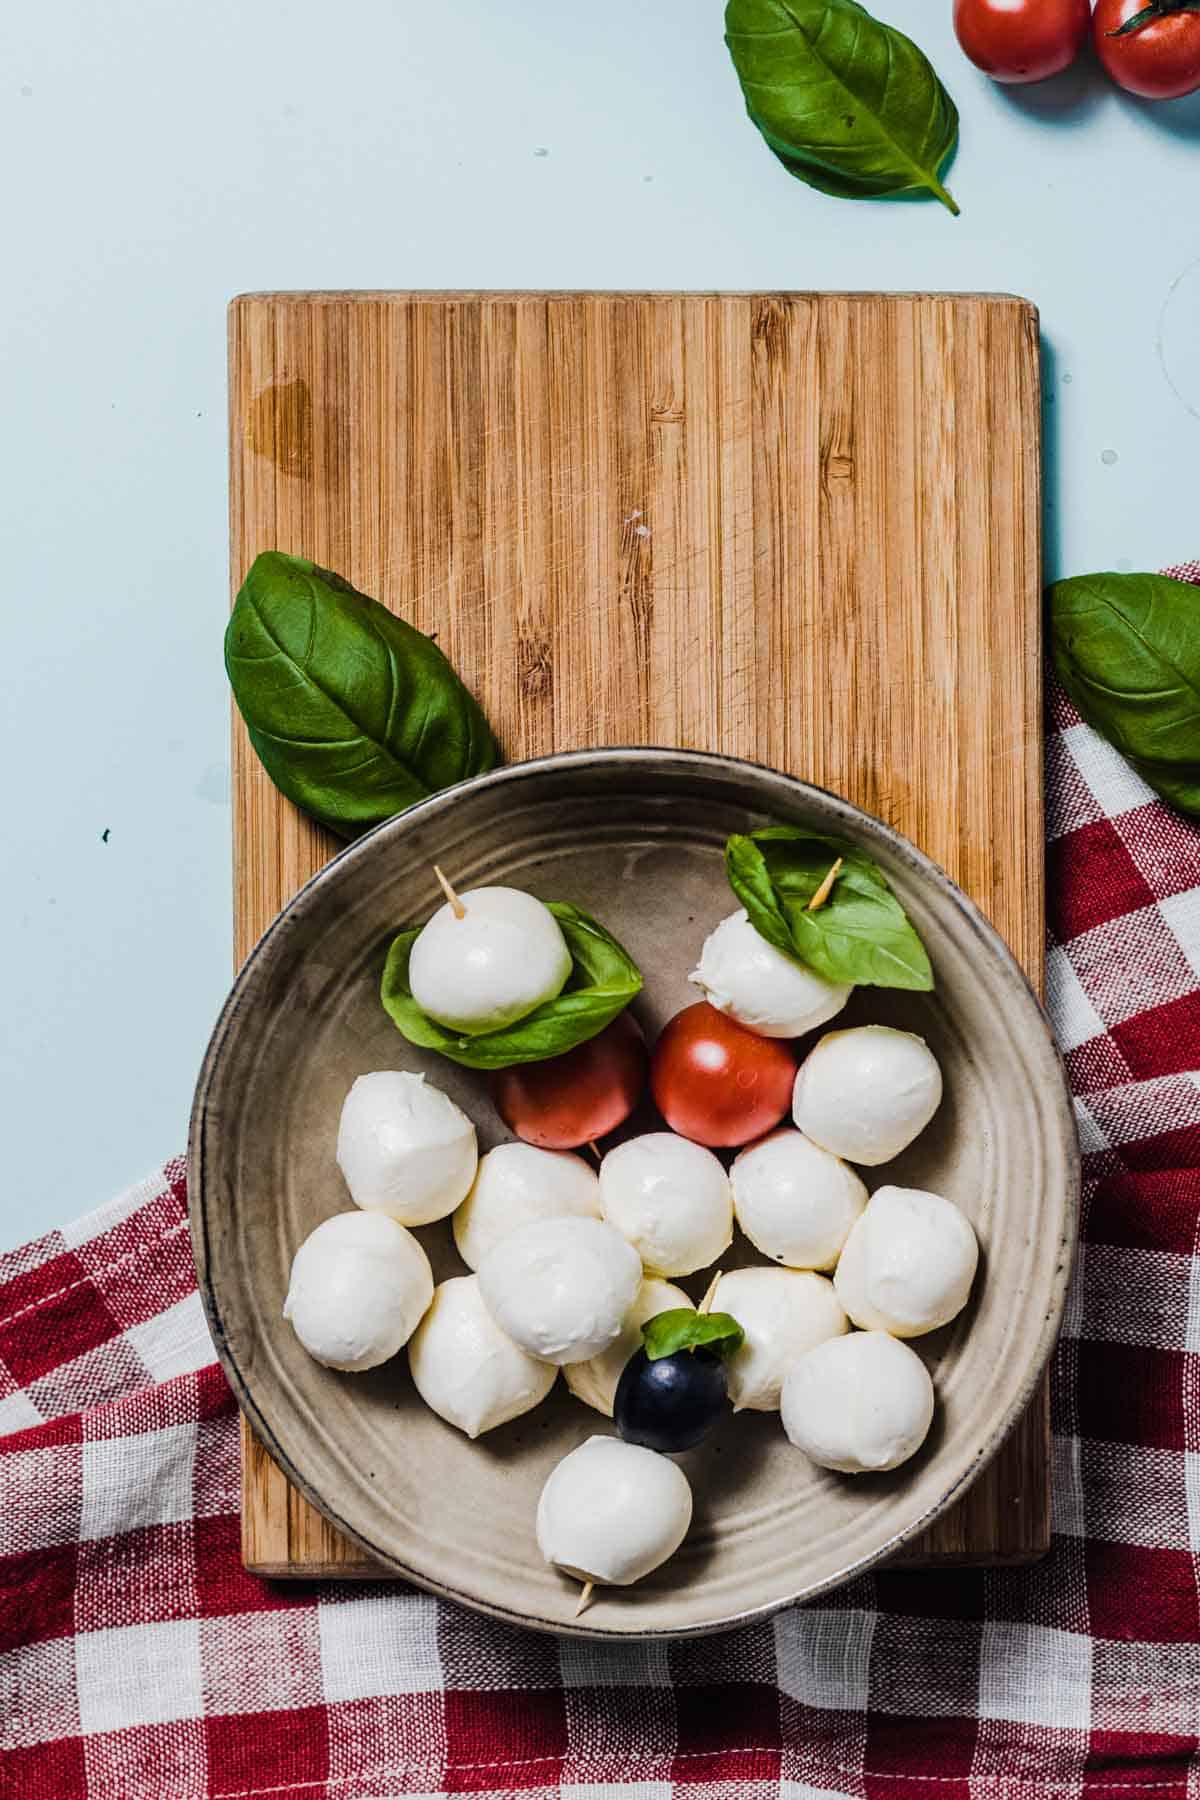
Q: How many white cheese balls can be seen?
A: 15